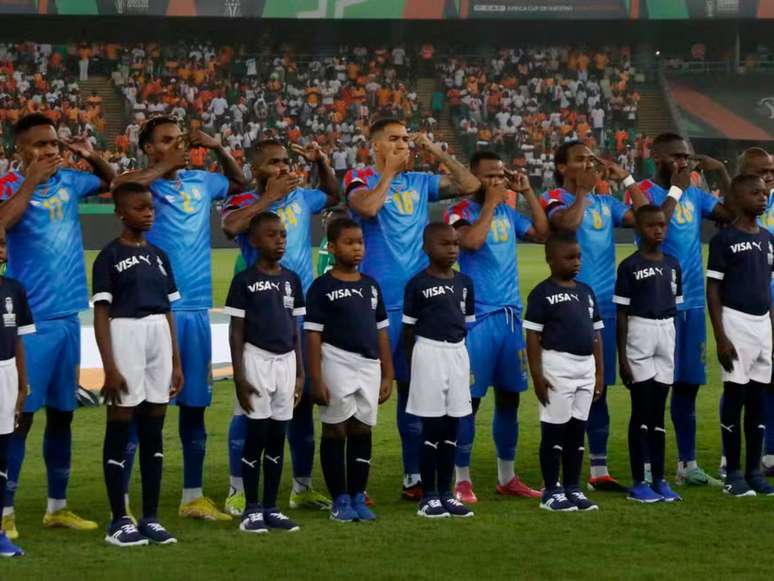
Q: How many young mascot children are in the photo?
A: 8